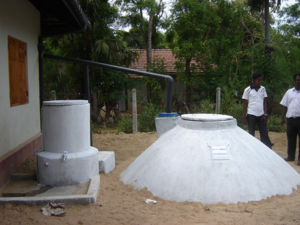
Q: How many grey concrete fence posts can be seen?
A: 3